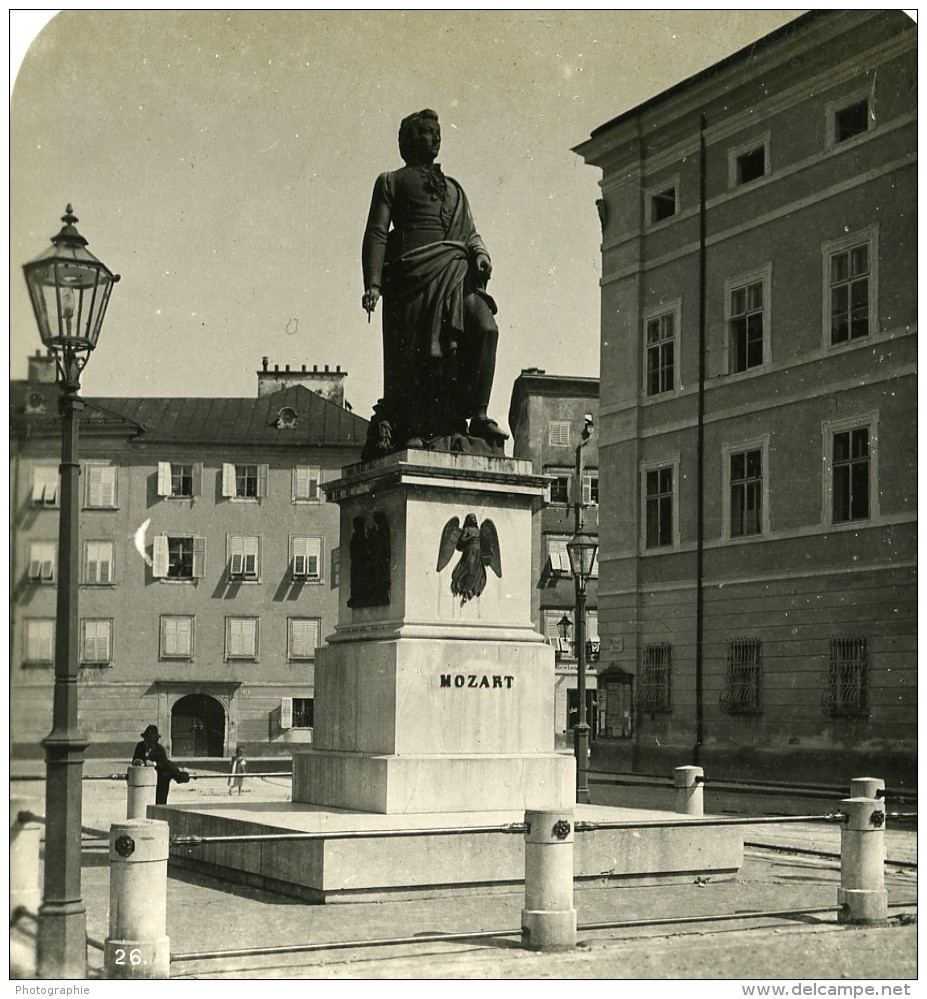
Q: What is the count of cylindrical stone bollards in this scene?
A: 7